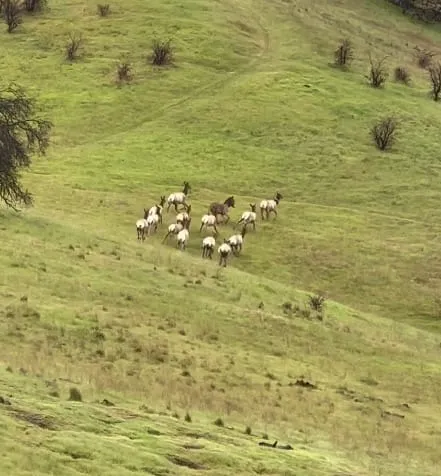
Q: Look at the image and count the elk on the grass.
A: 14